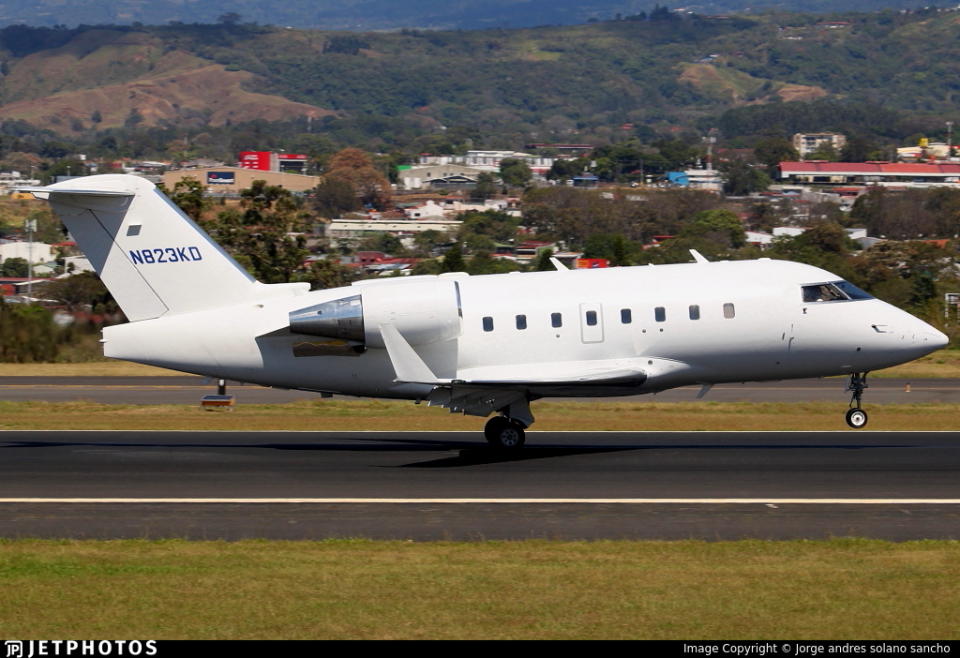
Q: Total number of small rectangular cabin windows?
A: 8